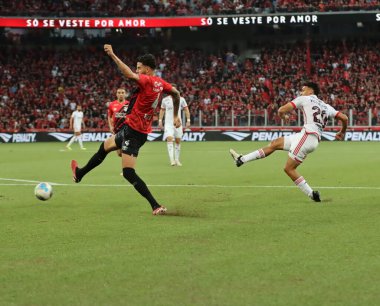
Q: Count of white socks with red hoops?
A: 2